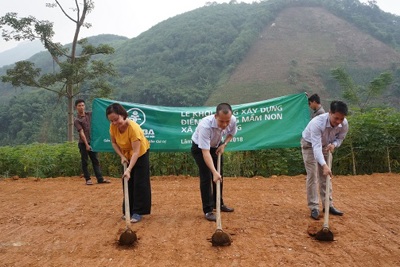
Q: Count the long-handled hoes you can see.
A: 3